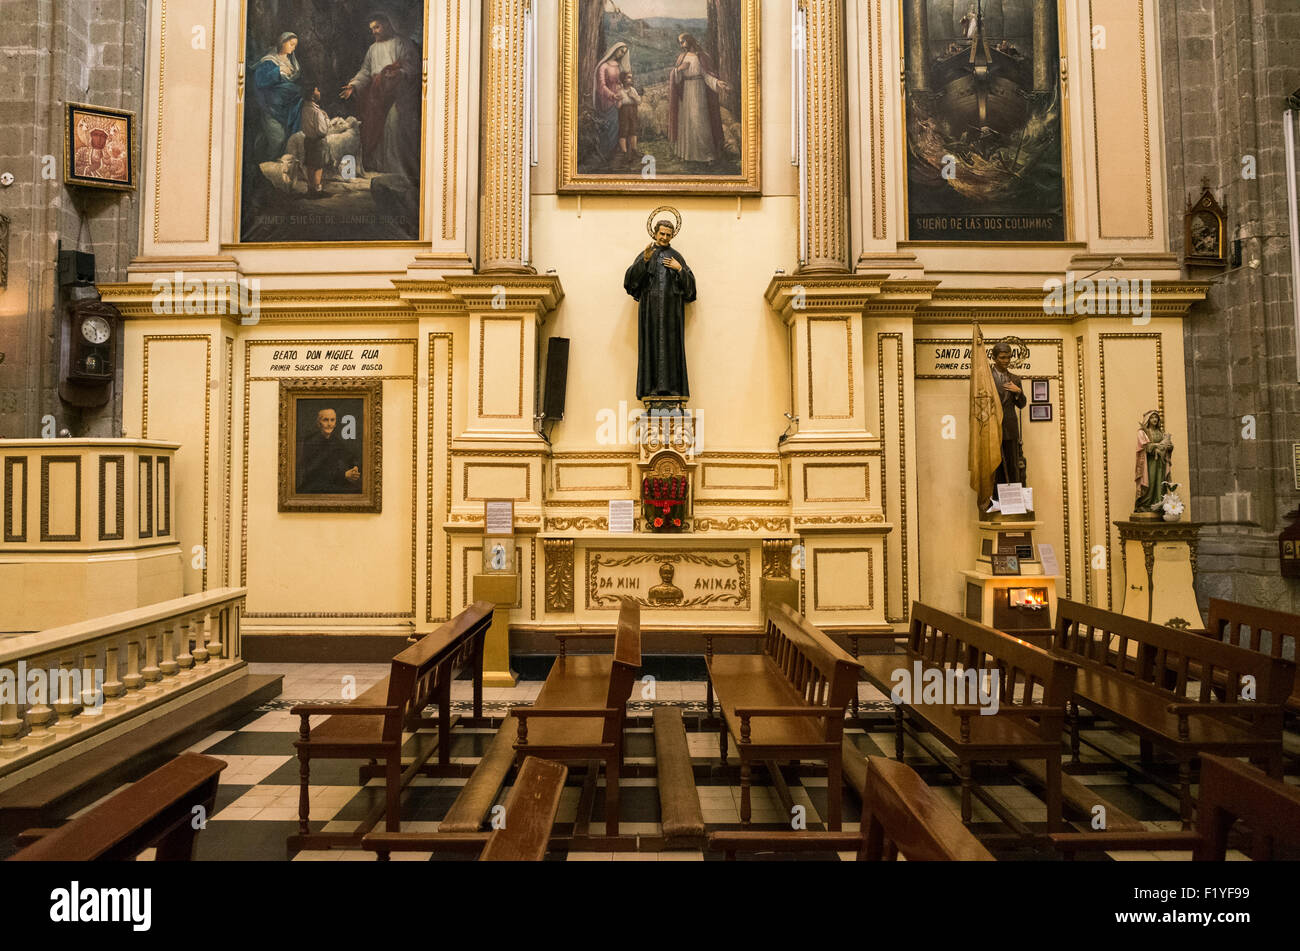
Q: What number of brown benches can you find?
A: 10